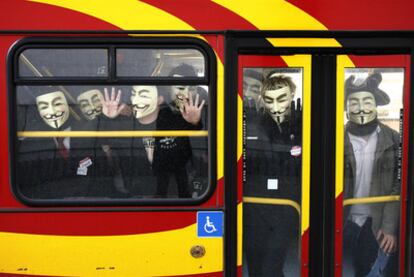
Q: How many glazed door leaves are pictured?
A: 2